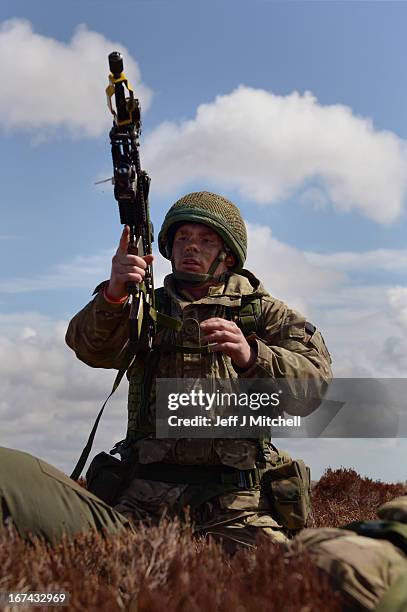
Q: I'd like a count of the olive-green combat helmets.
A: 1